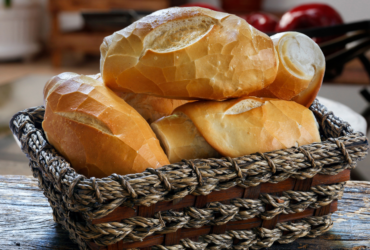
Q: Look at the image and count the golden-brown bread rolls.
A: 5